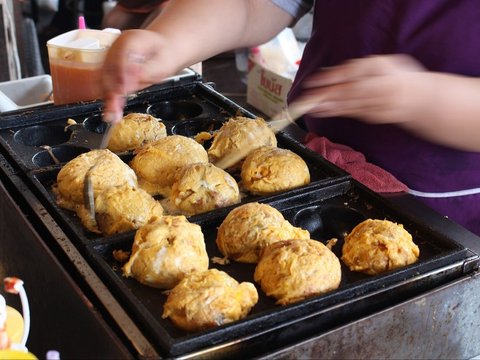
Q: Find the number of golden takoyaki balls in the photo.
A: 12